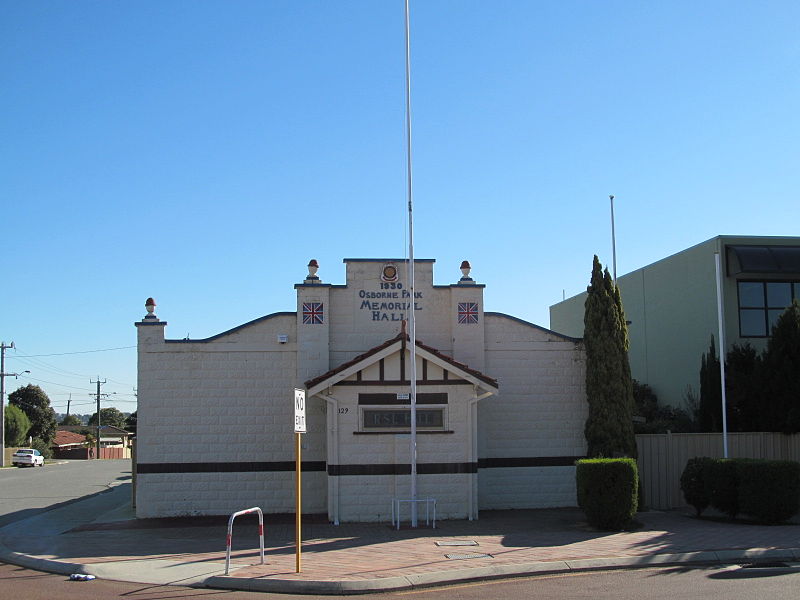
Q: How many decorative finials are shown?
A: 3